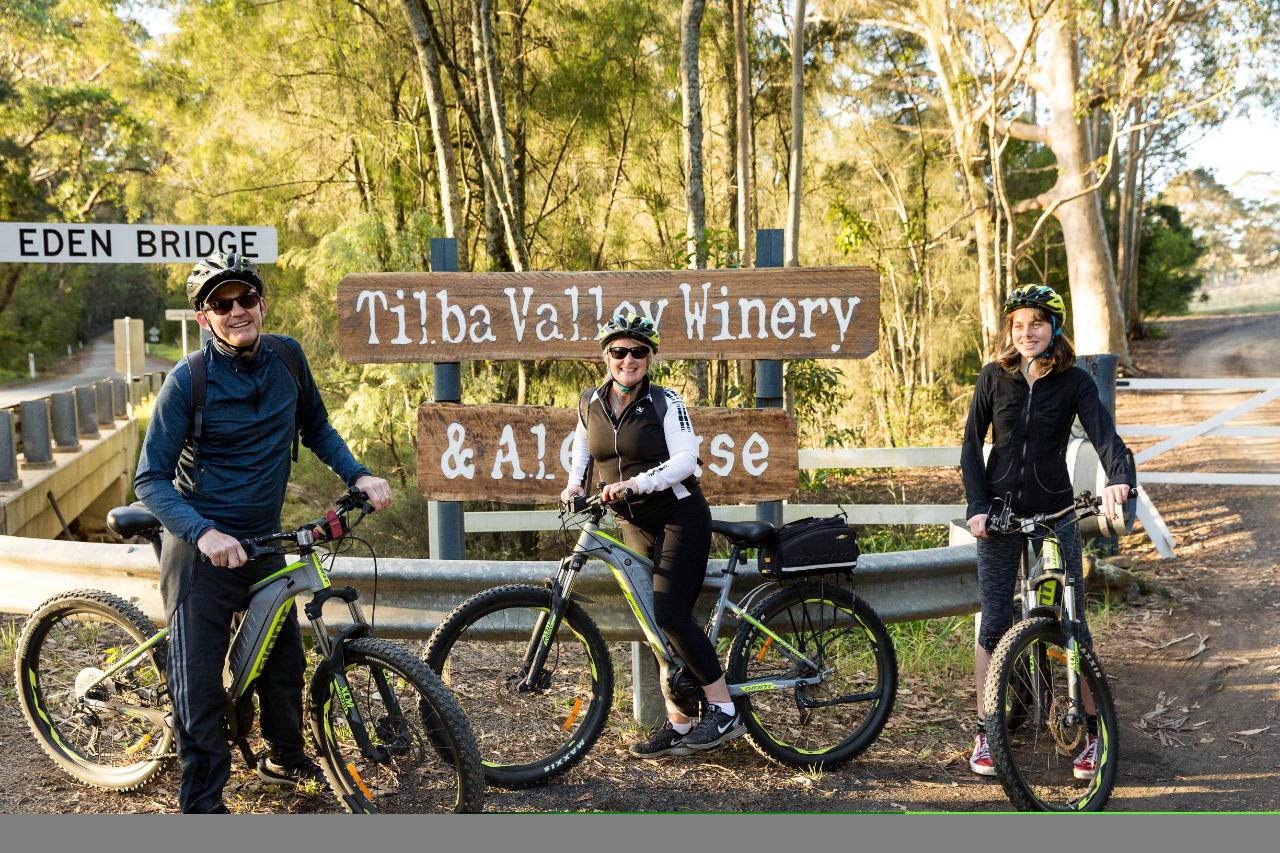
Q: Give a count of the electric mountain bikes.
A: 3